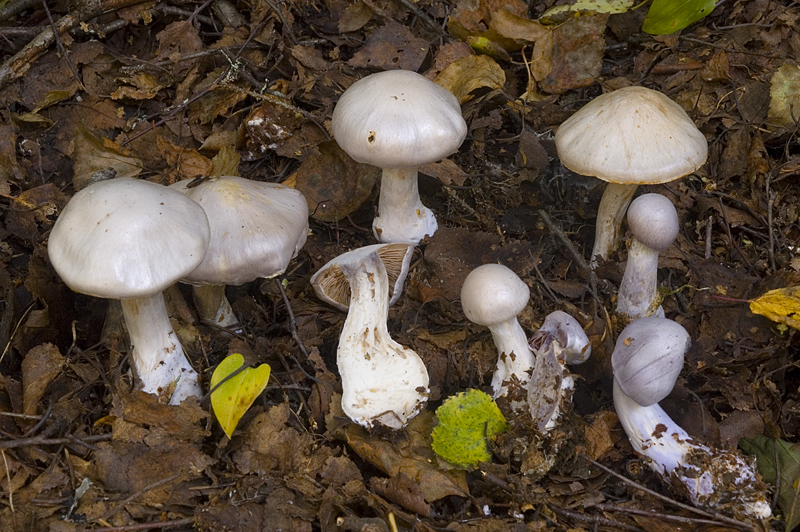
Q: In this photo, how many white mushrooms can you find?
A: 9